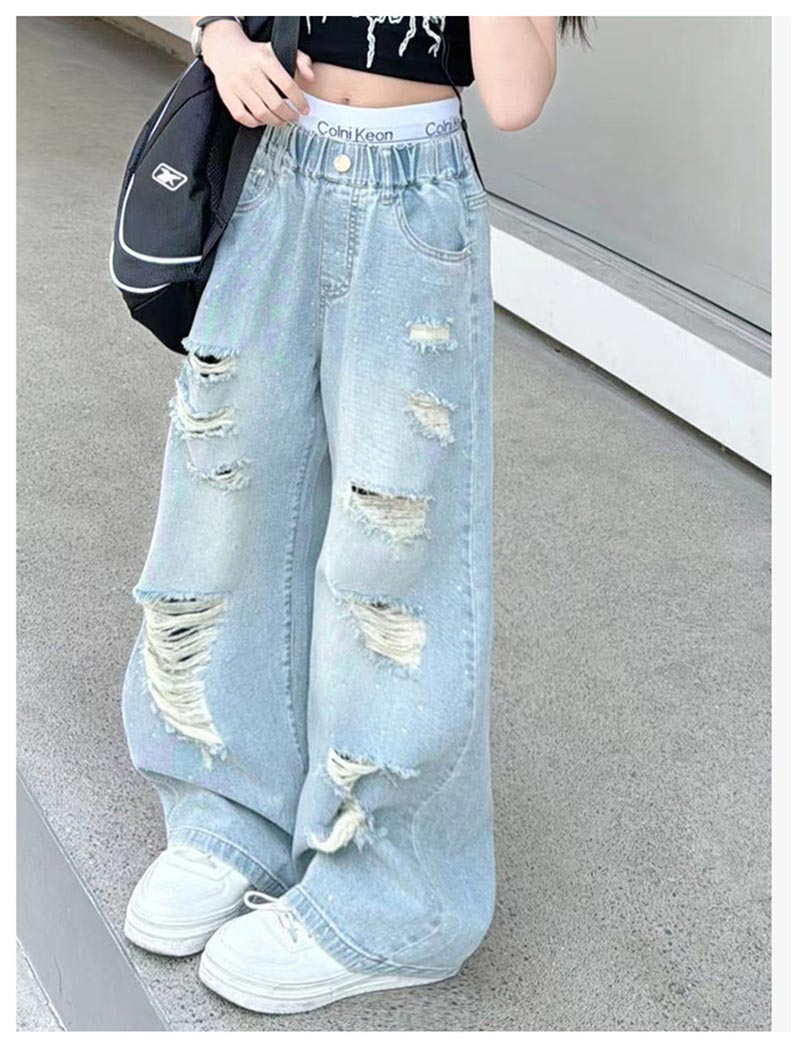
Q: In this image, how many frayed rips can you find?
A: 10